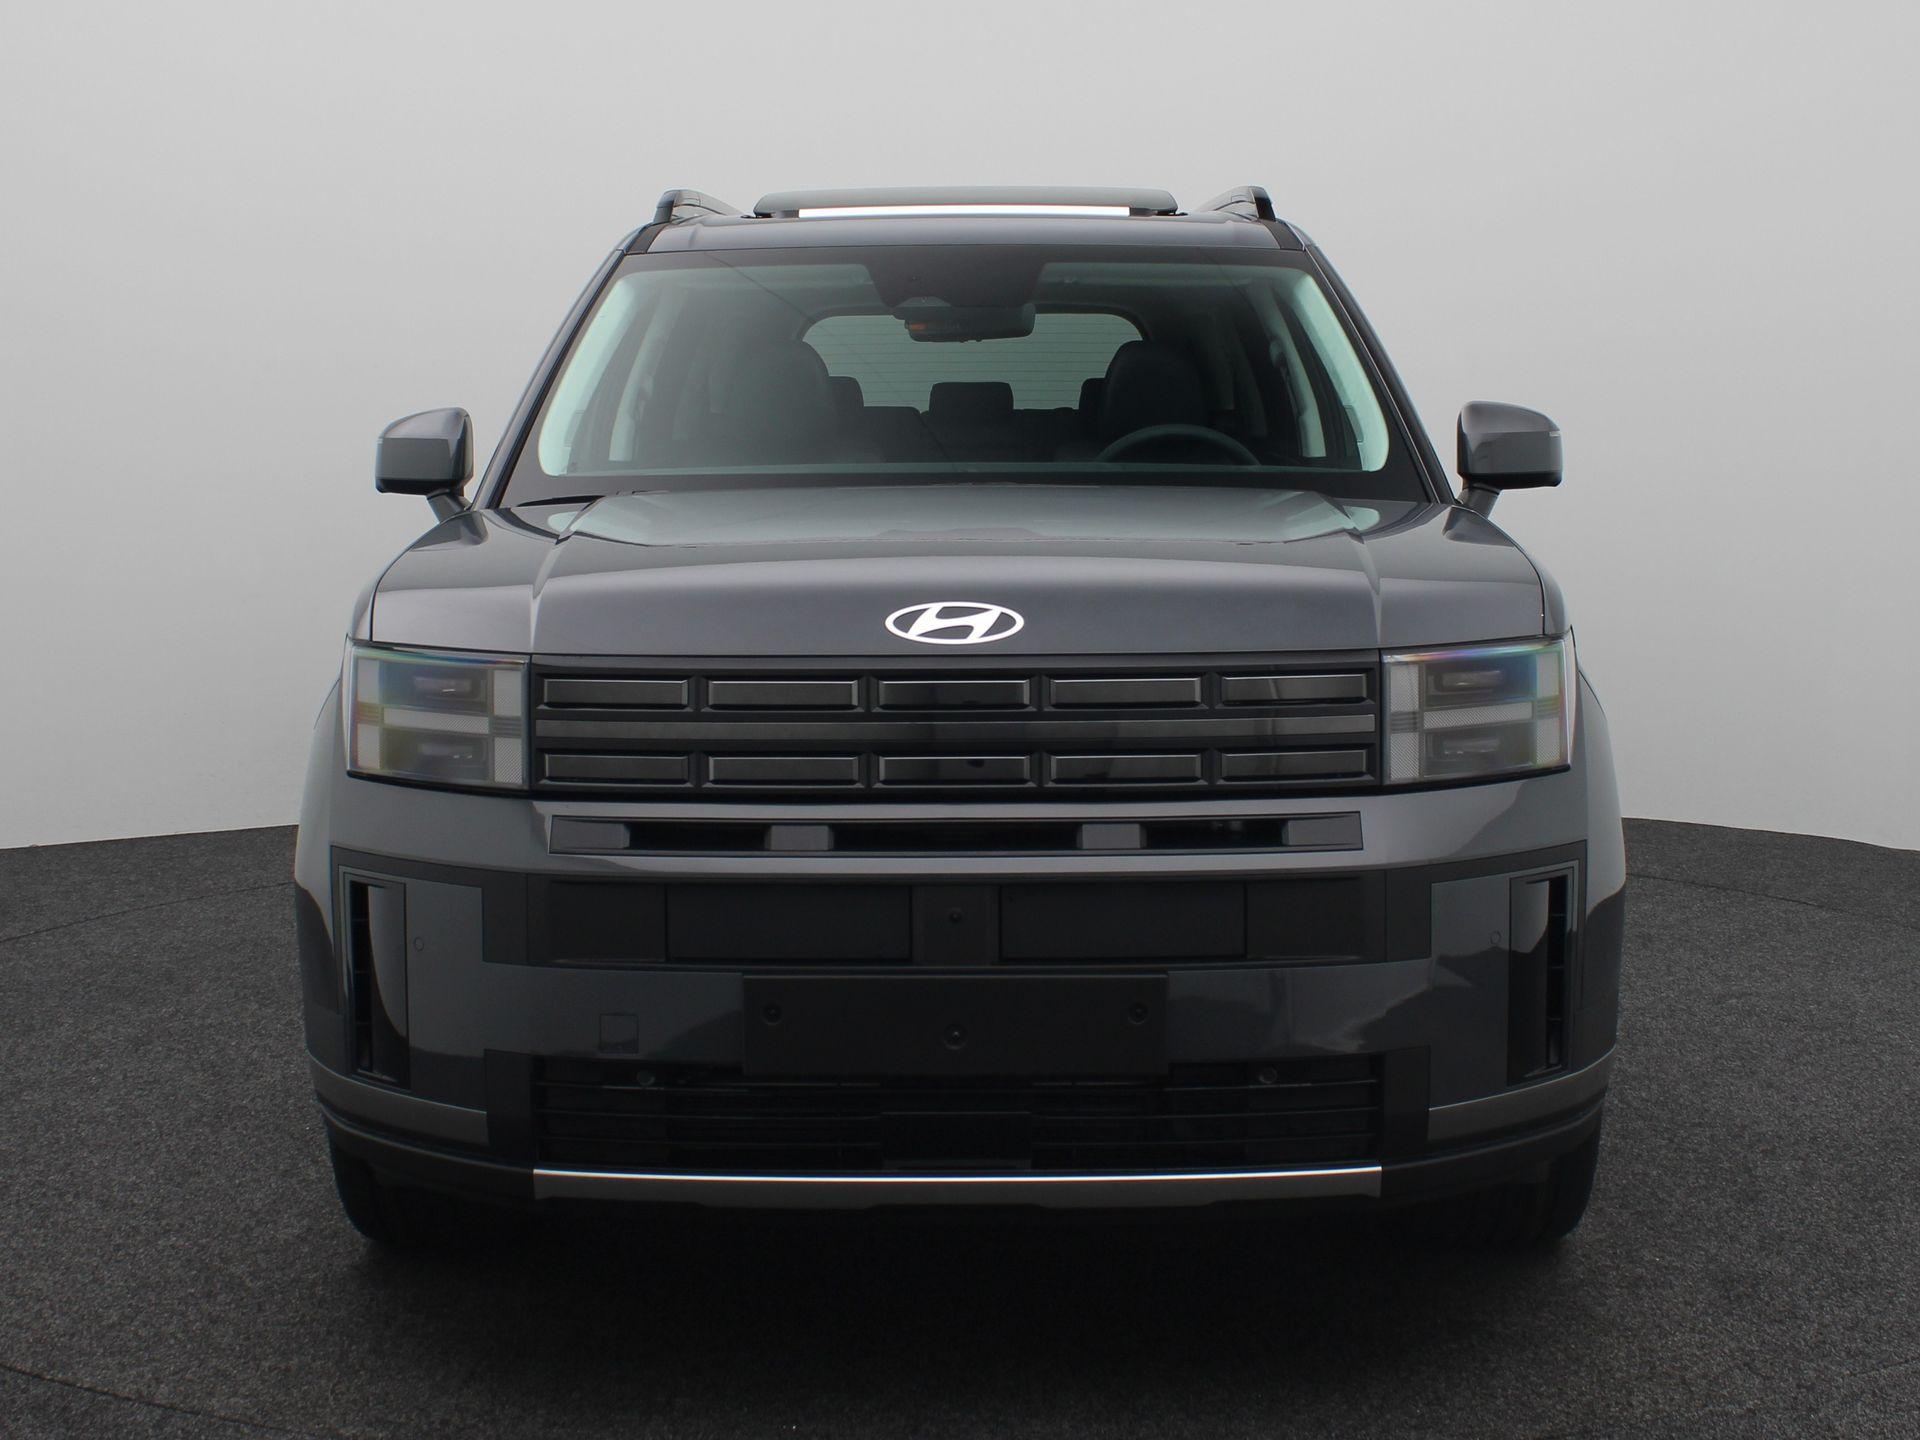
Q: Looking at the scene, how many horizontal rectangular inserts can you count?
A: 10